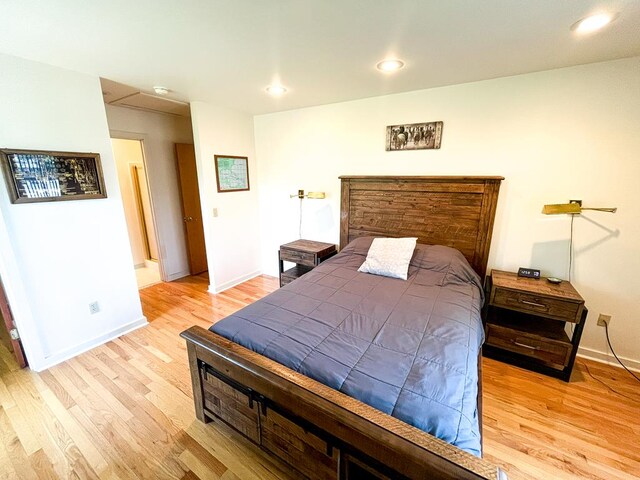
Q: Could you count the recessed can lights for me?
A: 3